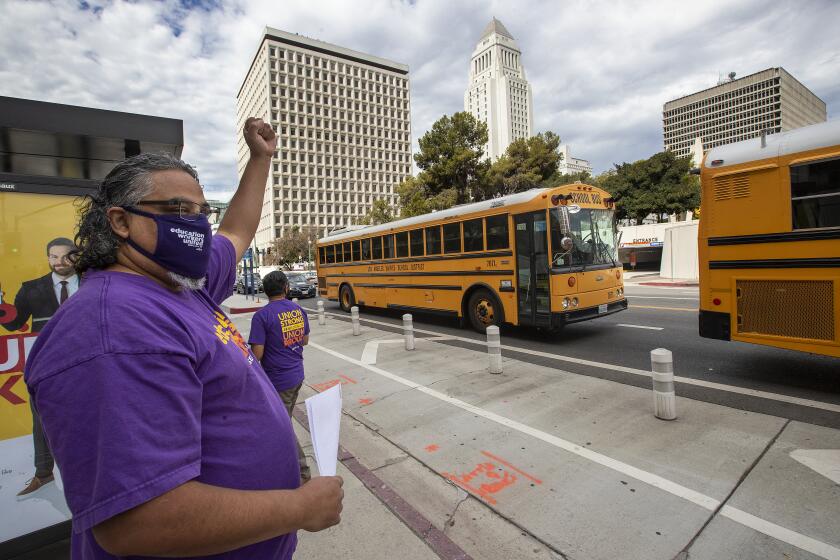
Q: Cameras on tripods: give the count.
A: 0